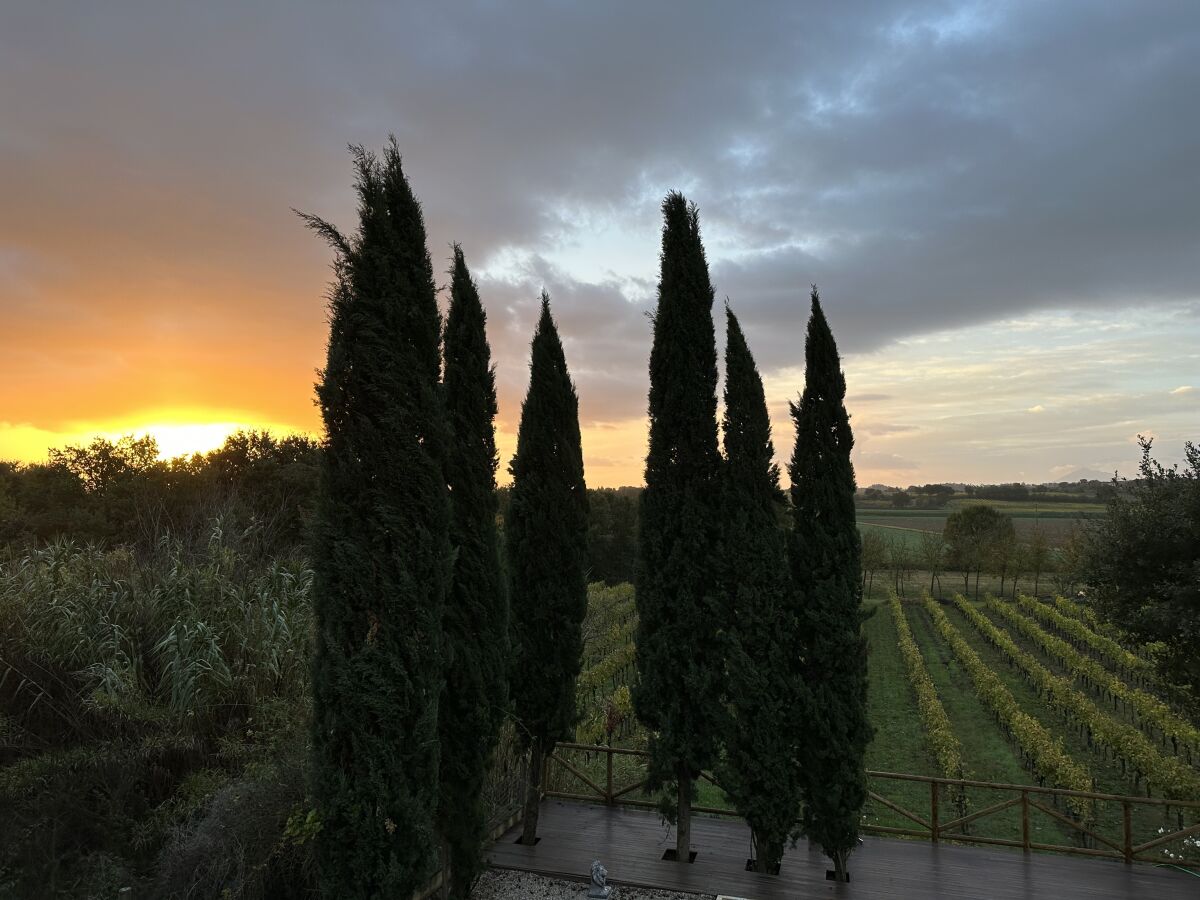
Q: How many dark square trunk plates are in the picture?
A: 4